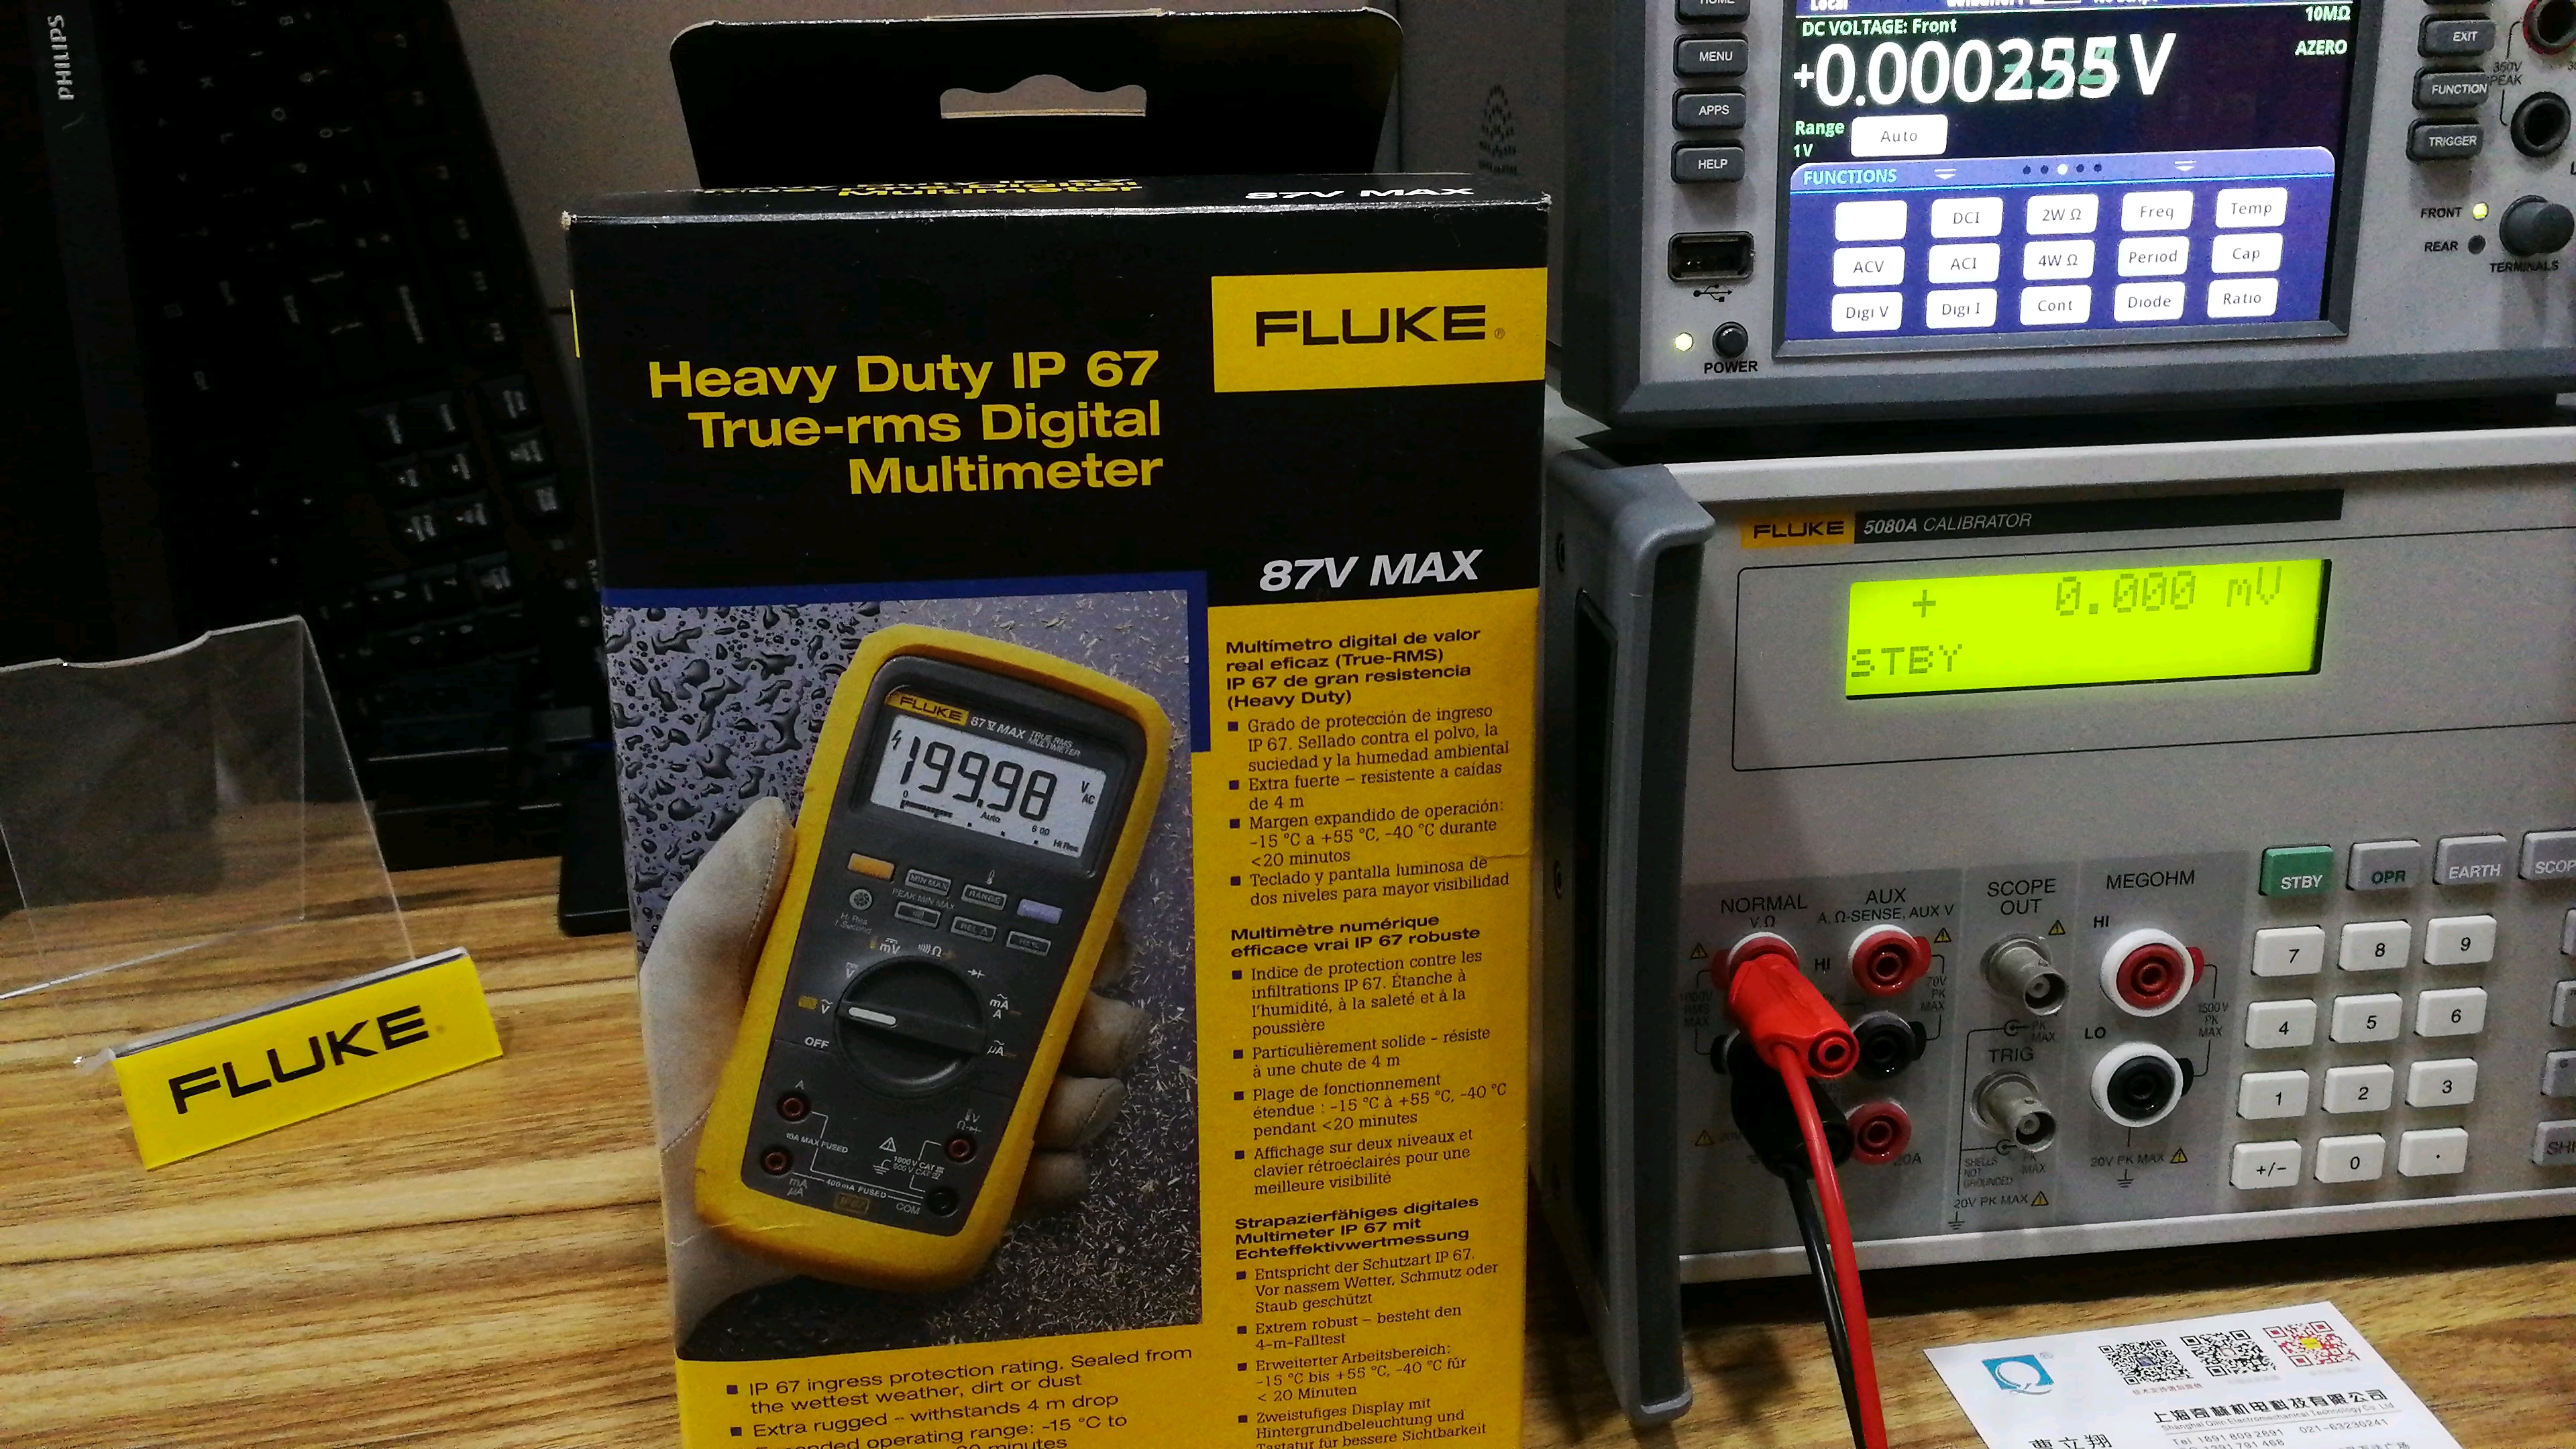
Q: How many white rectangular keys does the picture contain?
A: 12